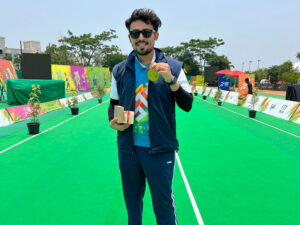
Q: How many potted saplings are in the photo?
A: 7